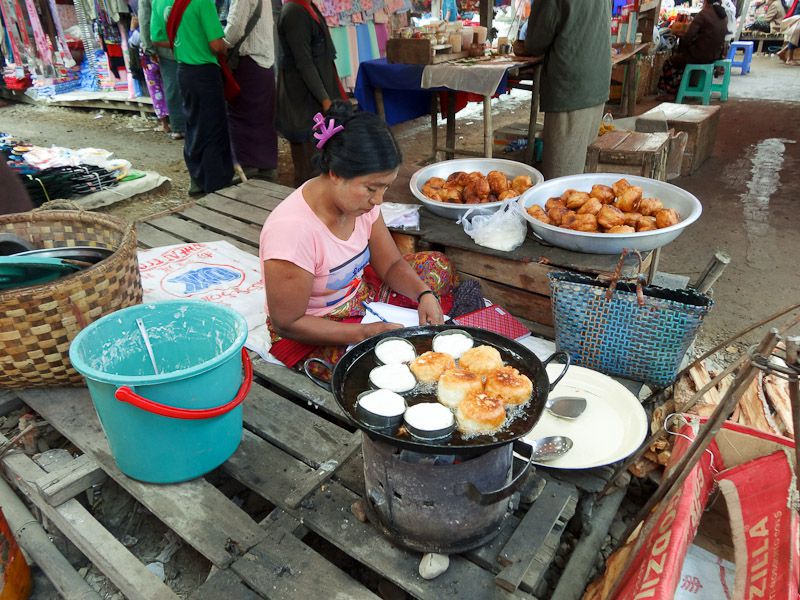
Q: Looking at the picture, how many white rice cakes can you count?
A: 5